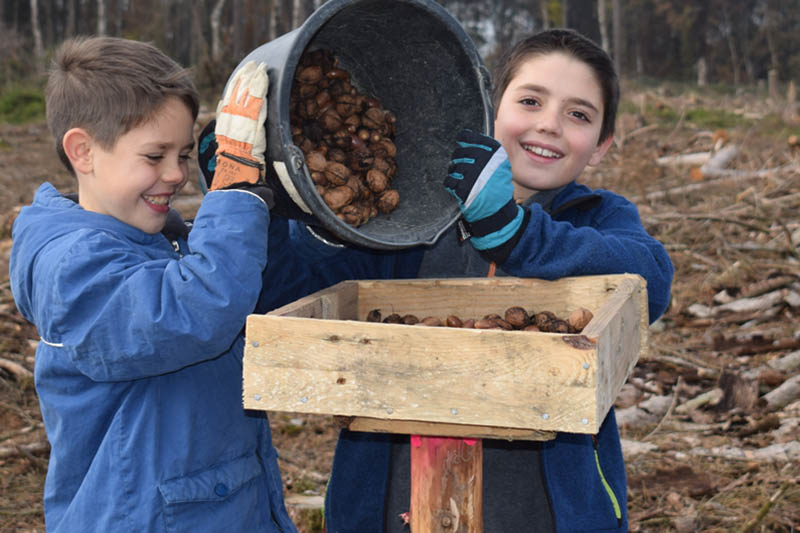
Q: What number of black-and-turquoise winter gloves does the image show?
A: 2